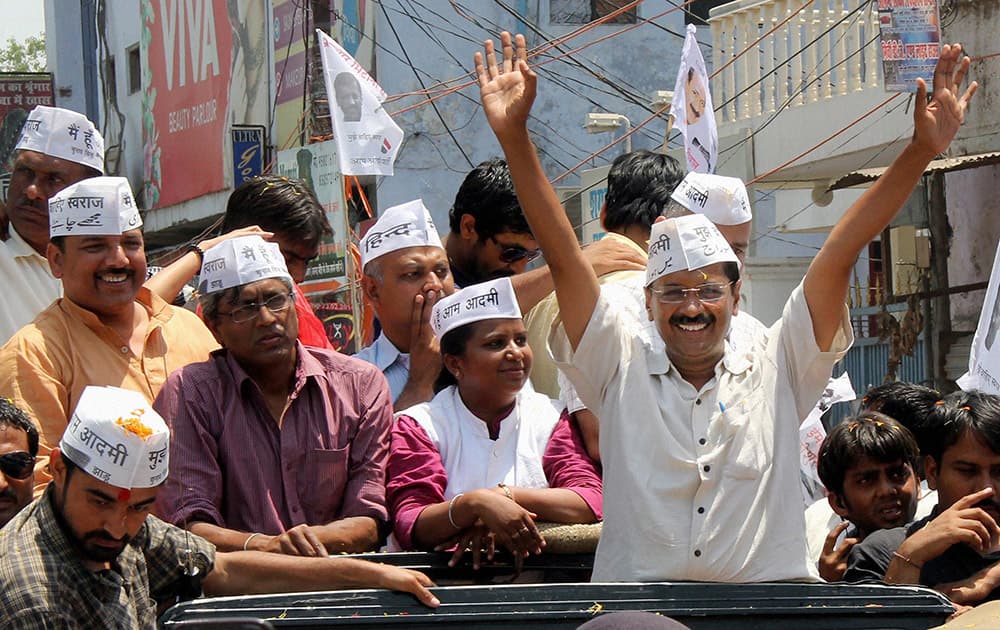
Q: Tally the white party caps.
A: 8